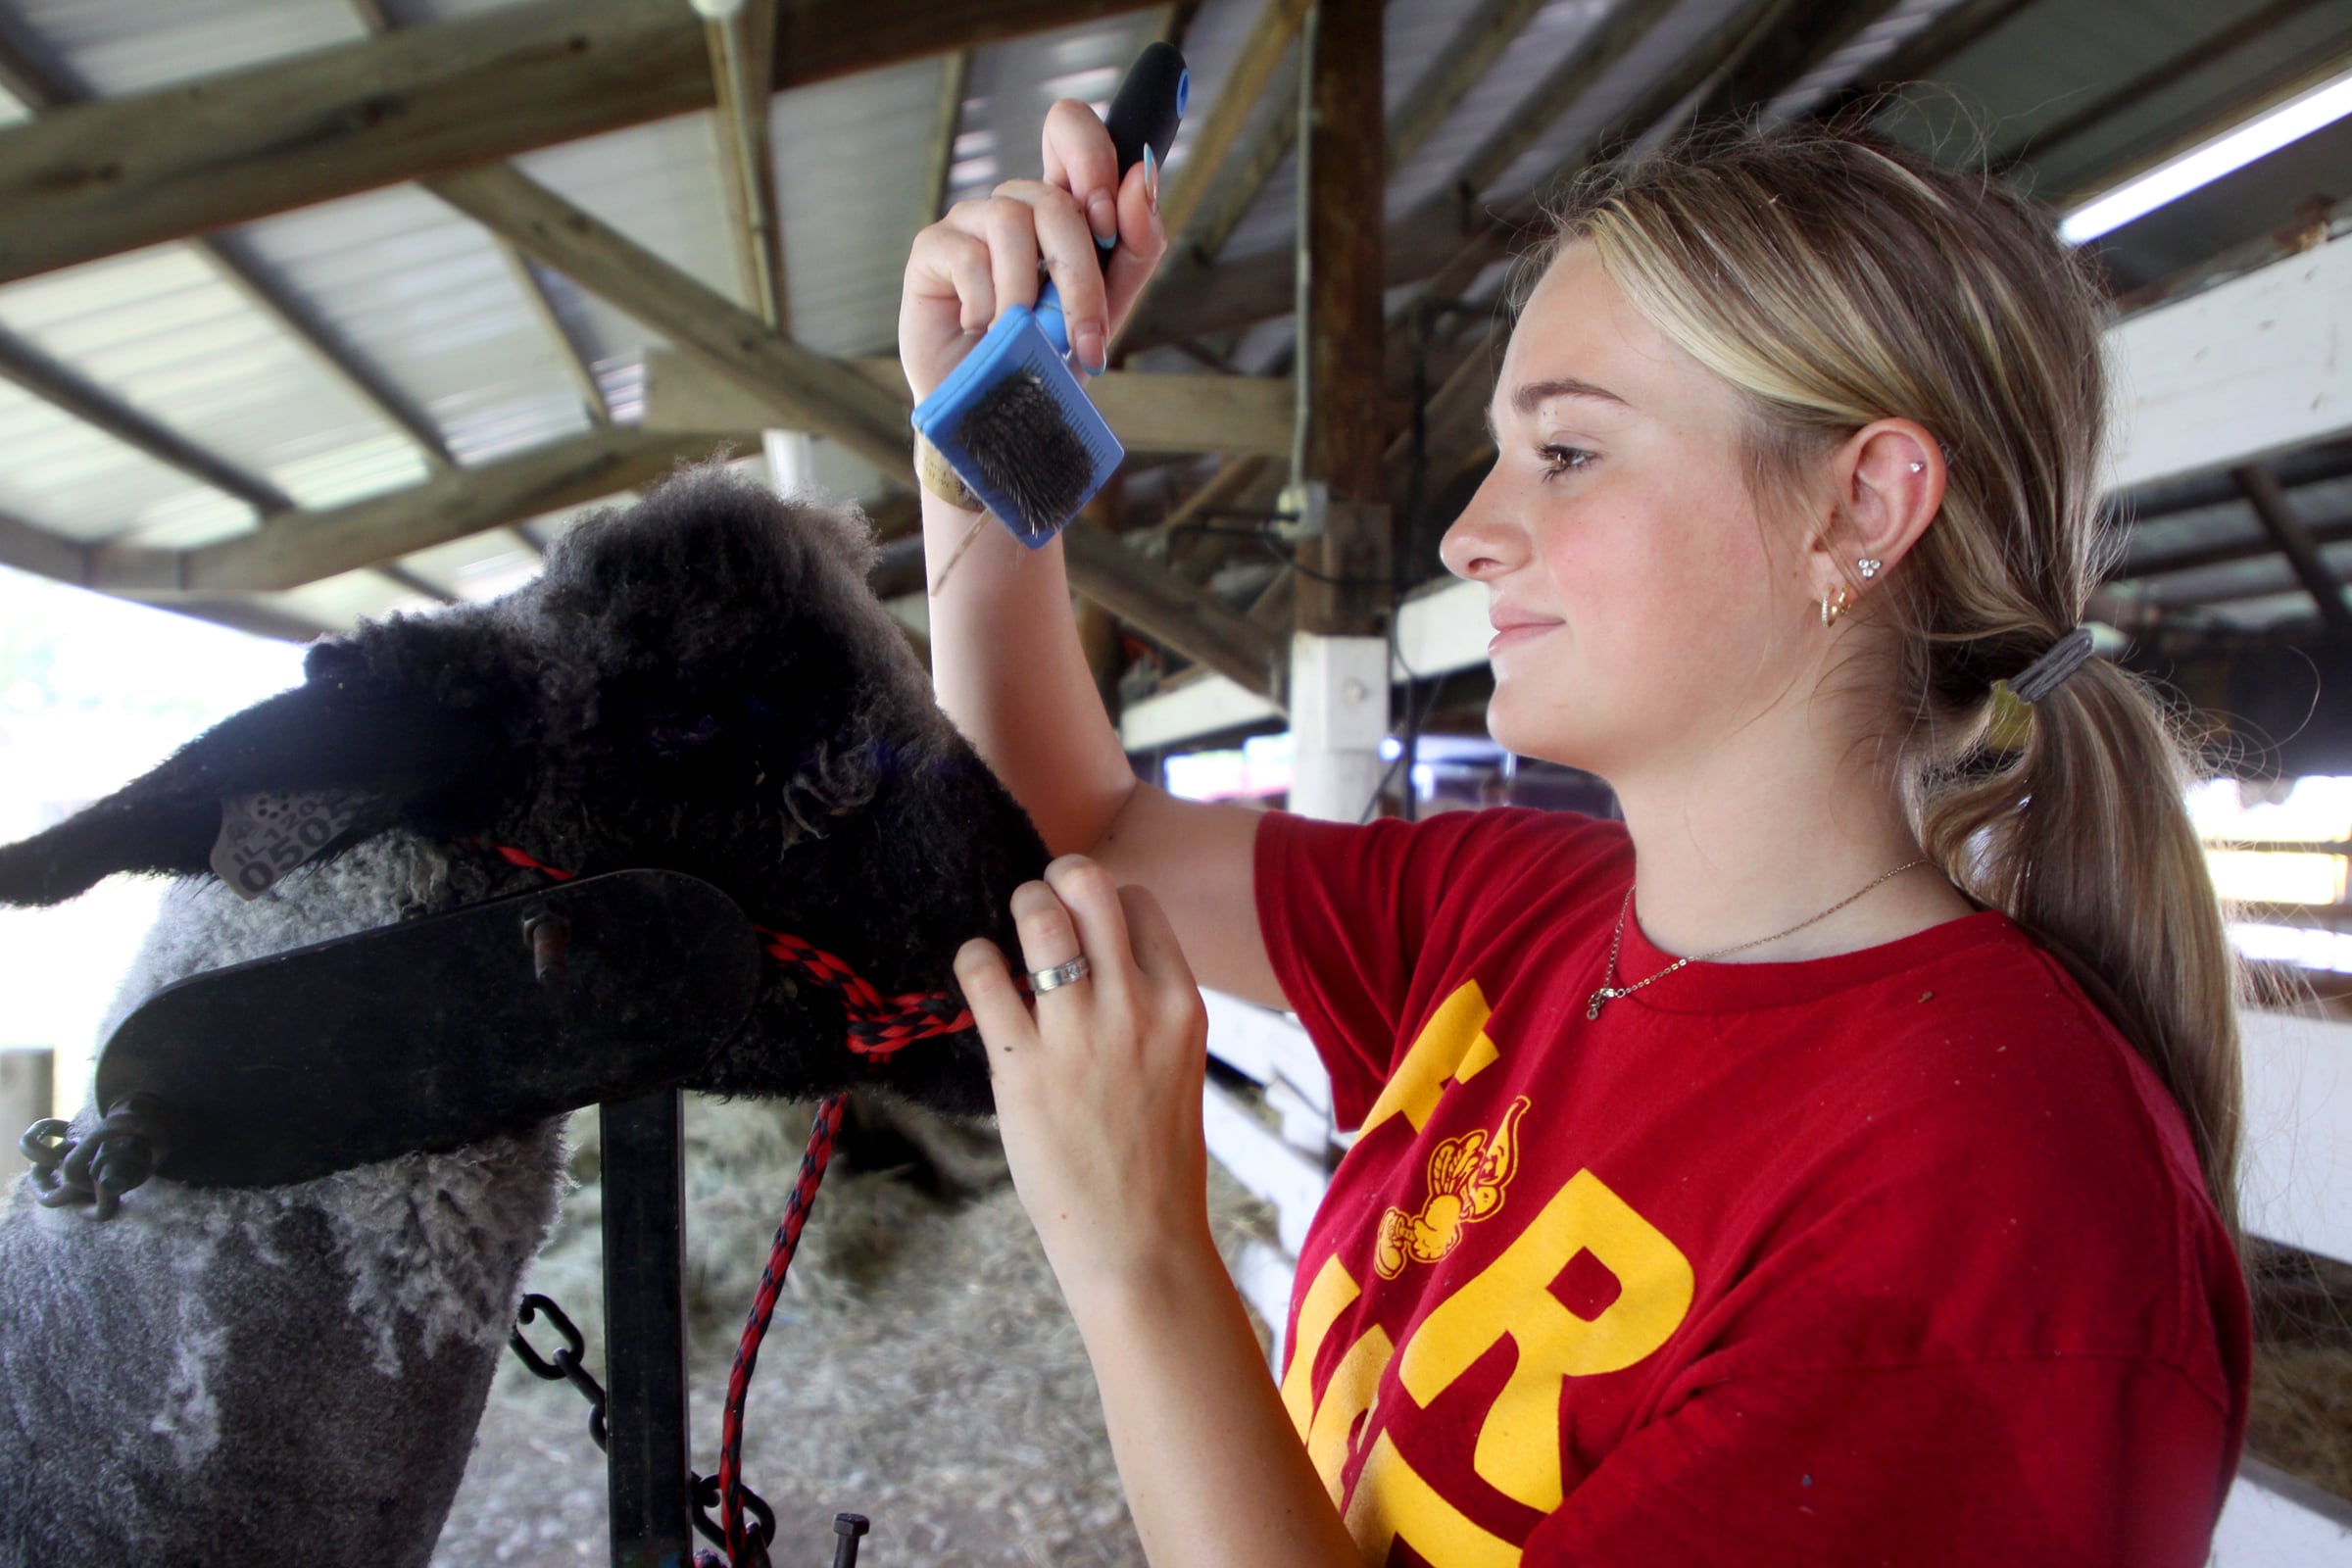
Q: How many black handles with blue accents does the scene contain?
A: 1